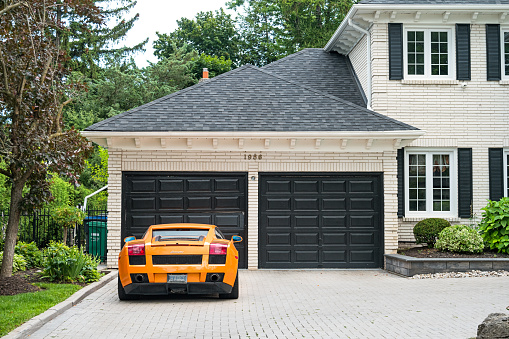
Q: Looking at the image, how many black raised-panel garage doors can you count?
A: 2